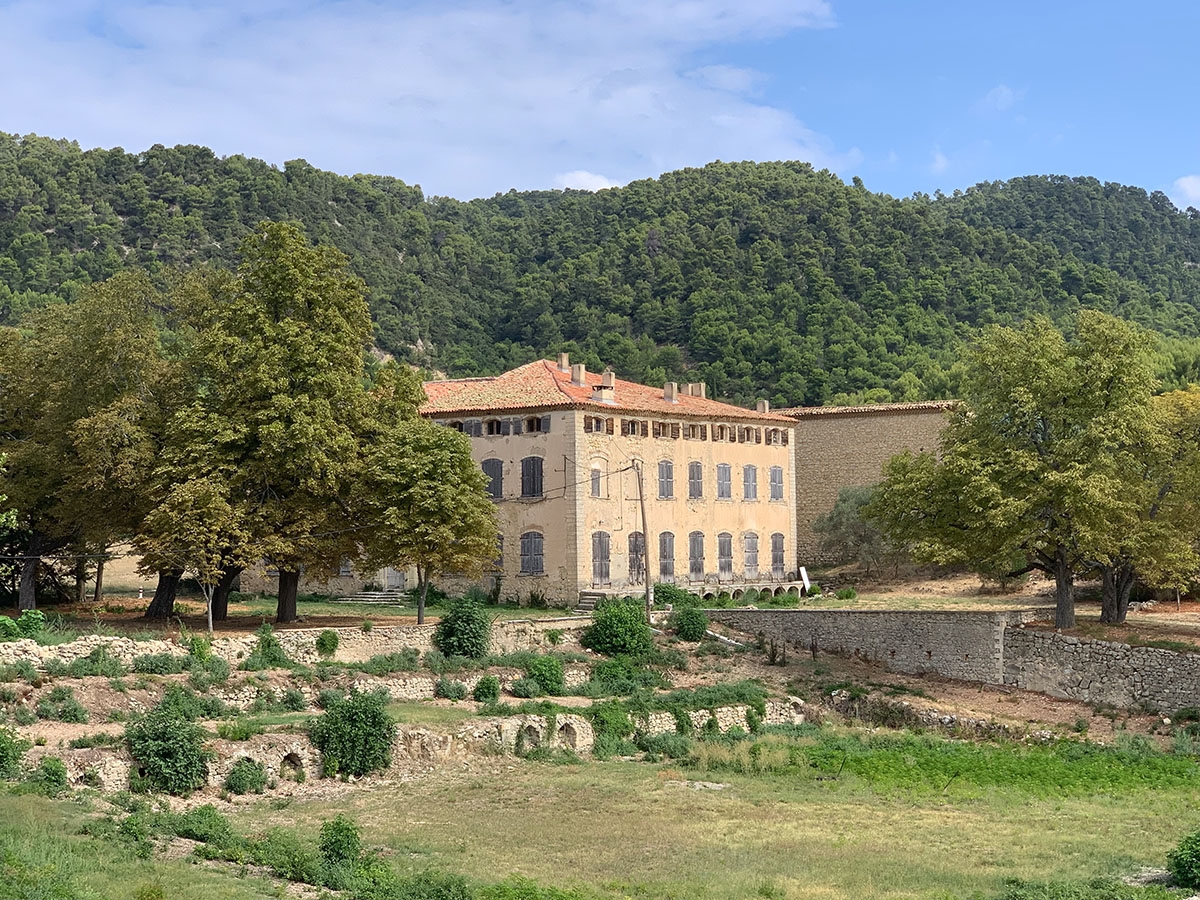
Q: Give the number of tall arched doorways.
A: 7